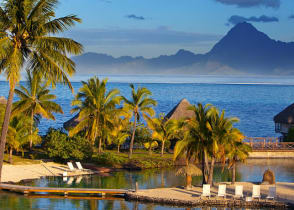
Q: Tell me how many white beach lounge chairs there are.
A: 7